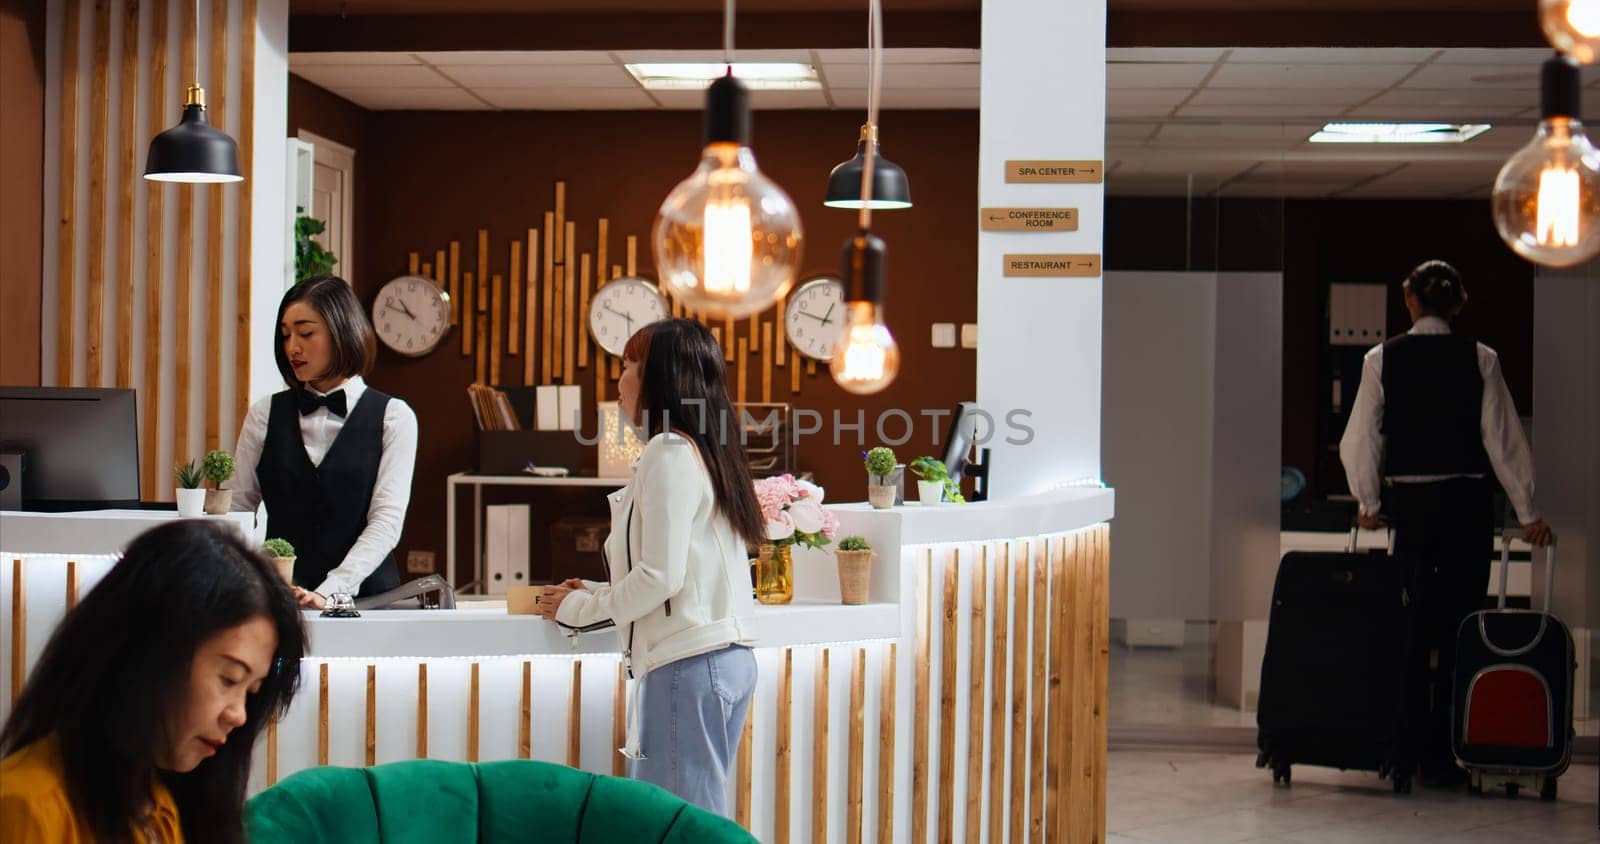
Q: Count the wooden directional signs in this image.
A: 3